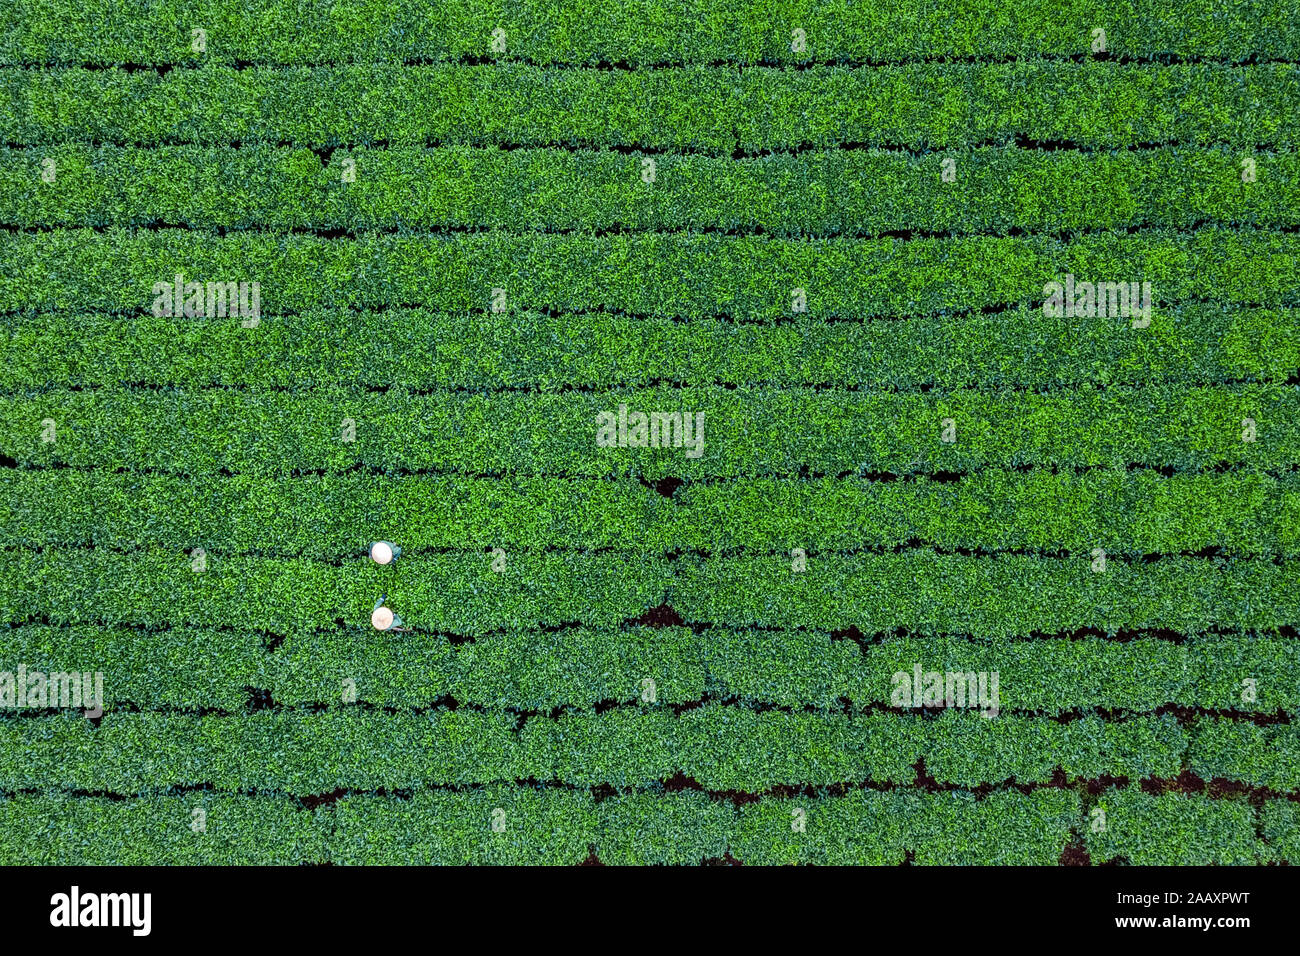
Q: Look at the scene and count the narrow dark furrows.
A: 10